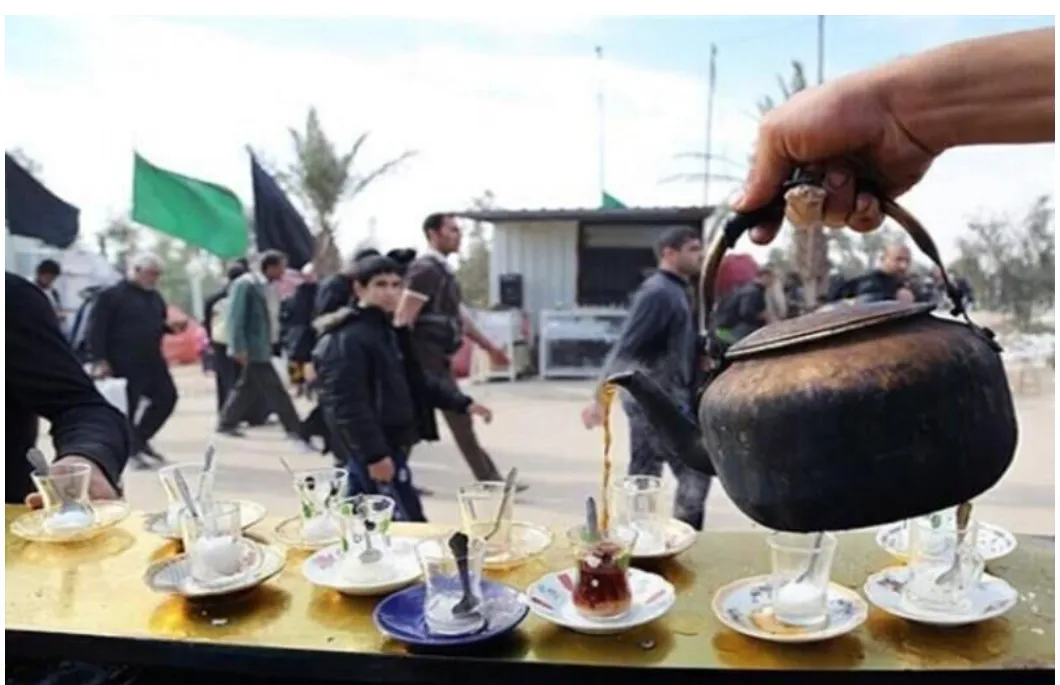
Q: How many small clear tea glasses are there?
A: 12